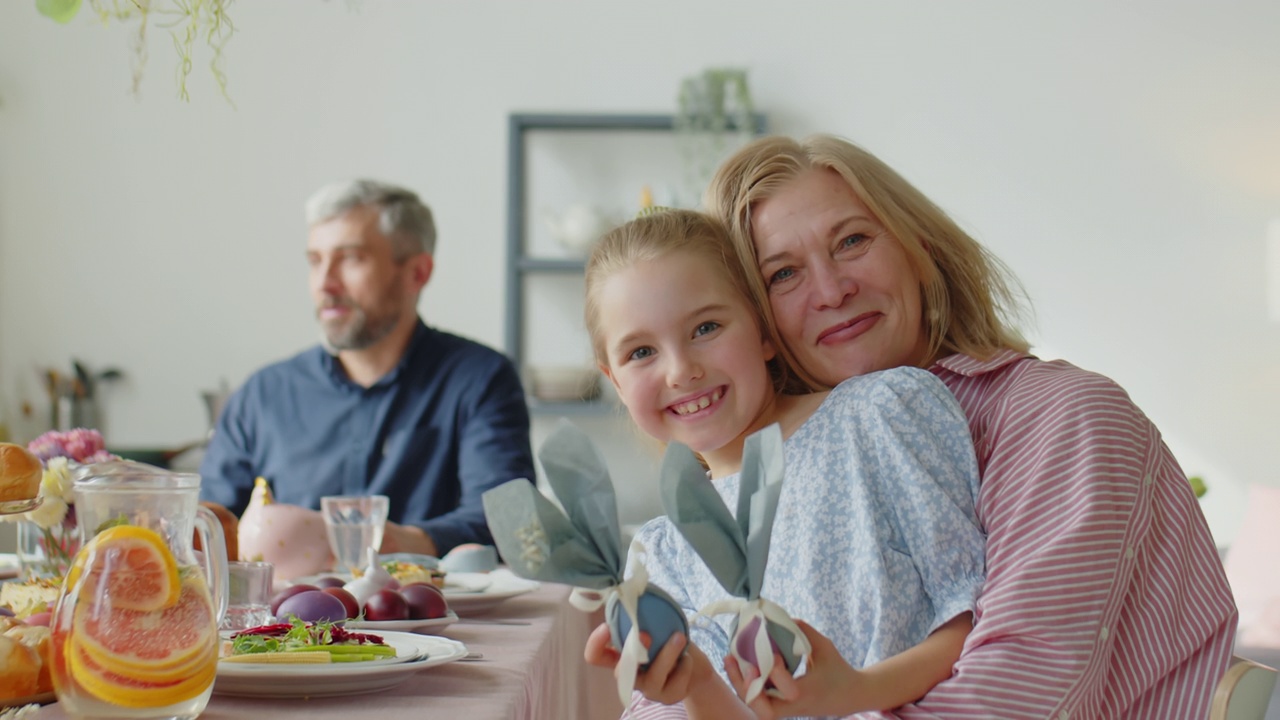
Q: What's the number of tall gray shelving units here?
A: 1